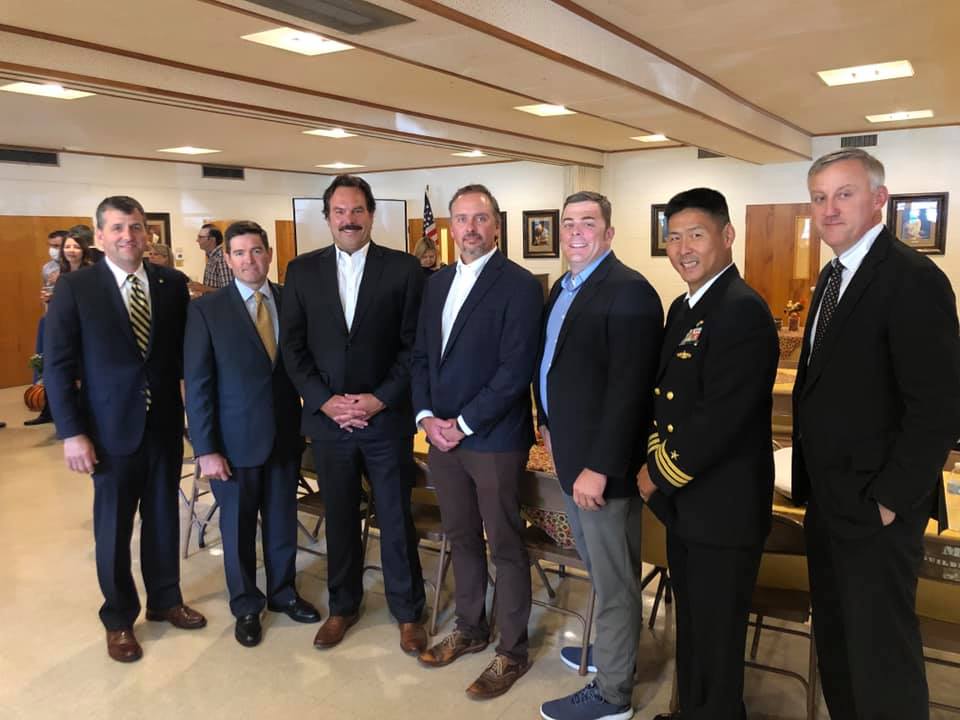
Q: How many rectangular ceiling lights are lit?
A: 10